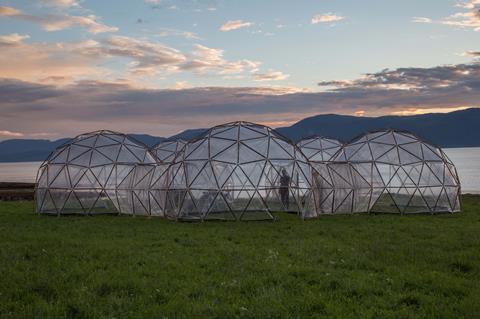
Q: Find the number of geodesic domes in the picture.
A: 5